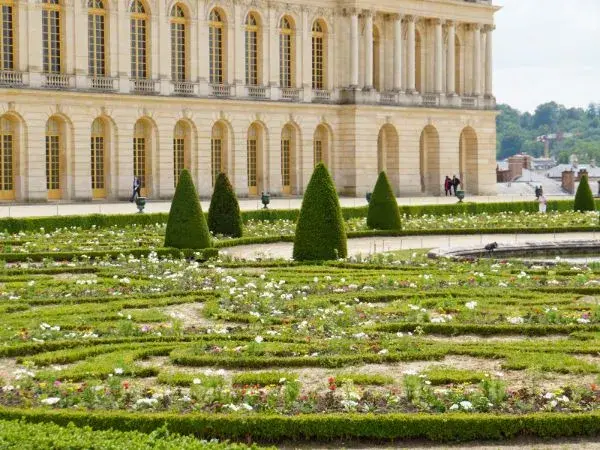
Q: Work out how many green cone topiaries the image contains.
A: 5